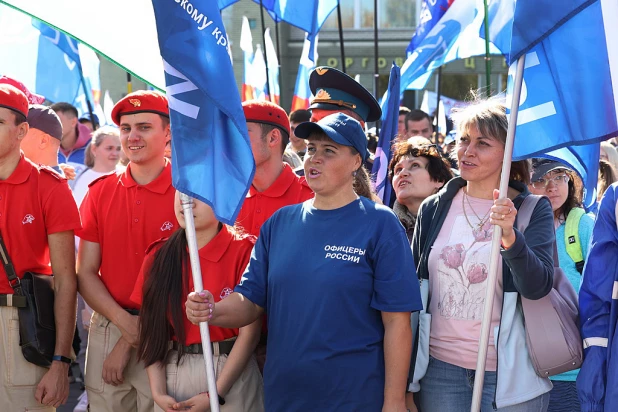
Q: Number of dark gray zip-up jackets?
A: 1